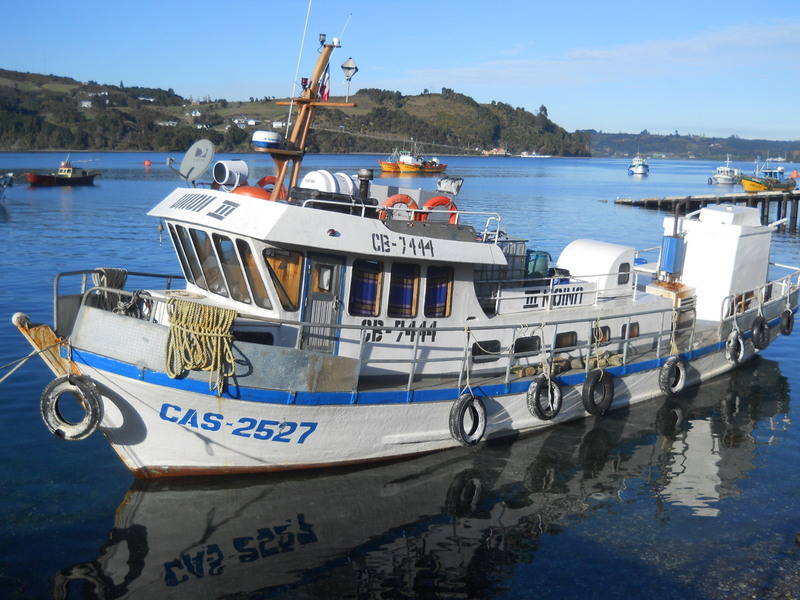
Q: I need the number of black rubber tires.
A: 8